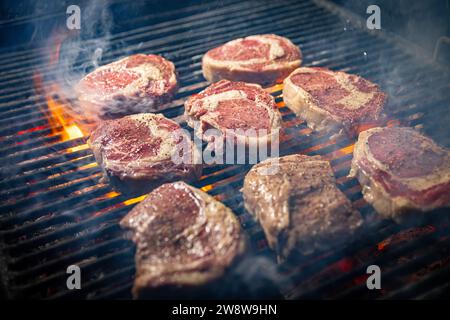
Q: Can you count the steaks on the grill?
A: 8